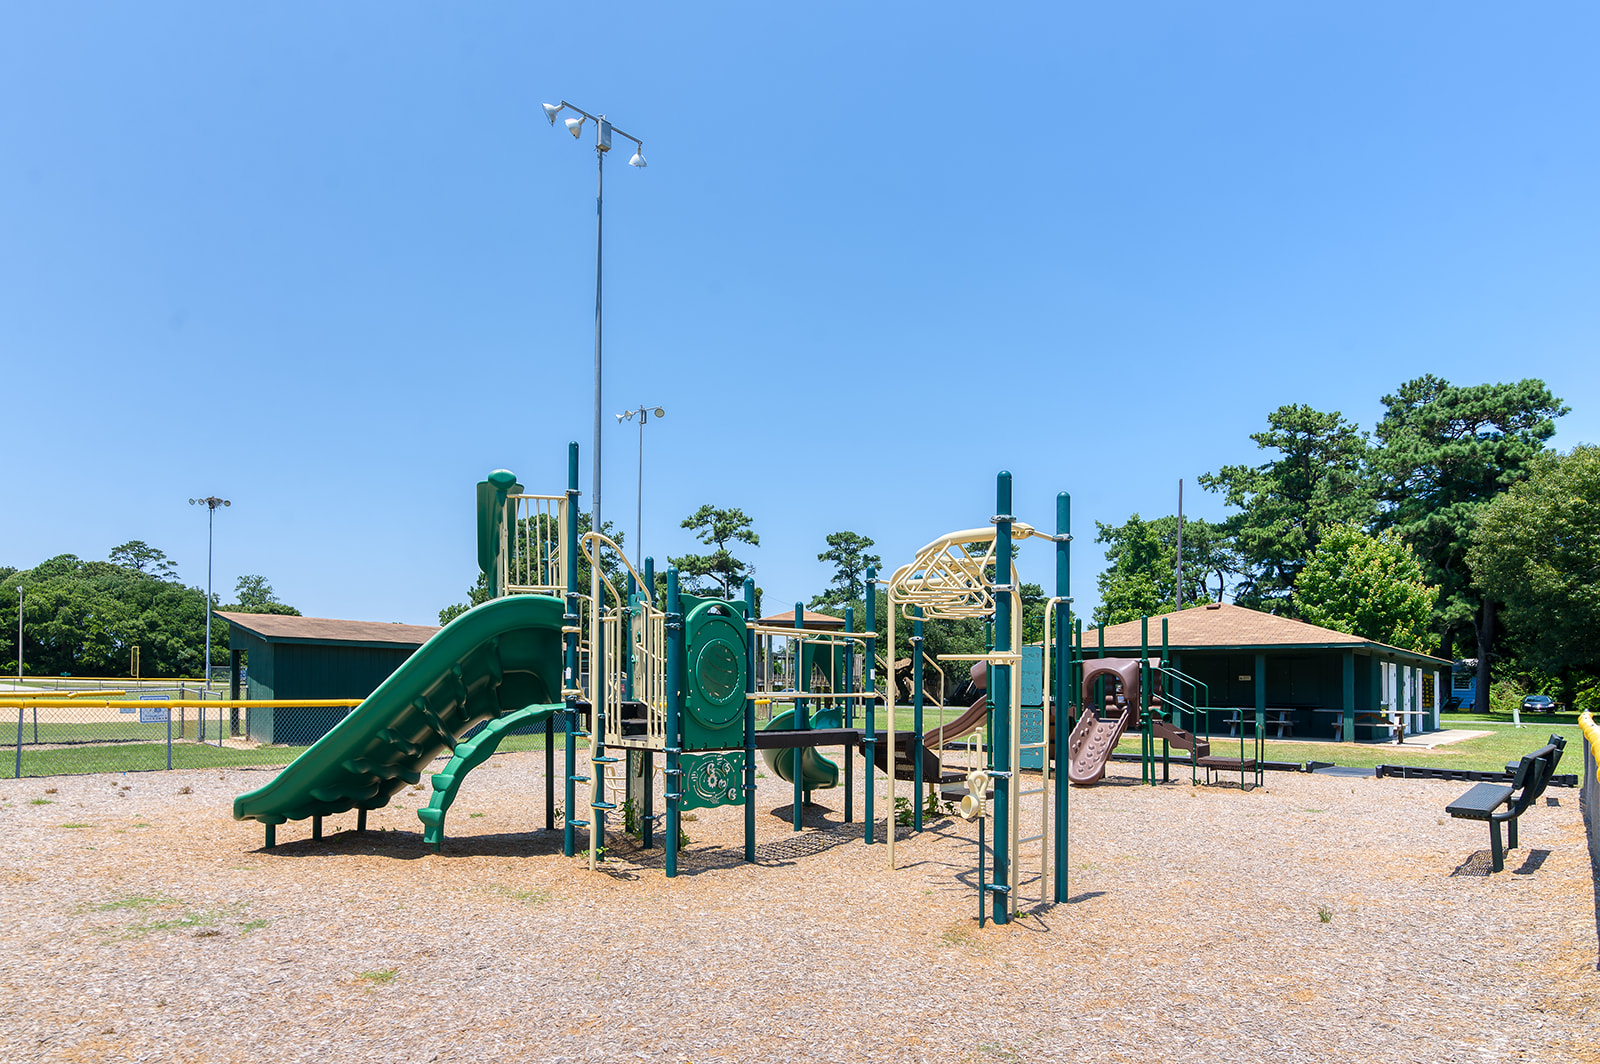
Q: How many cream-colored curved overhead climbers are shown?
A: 1